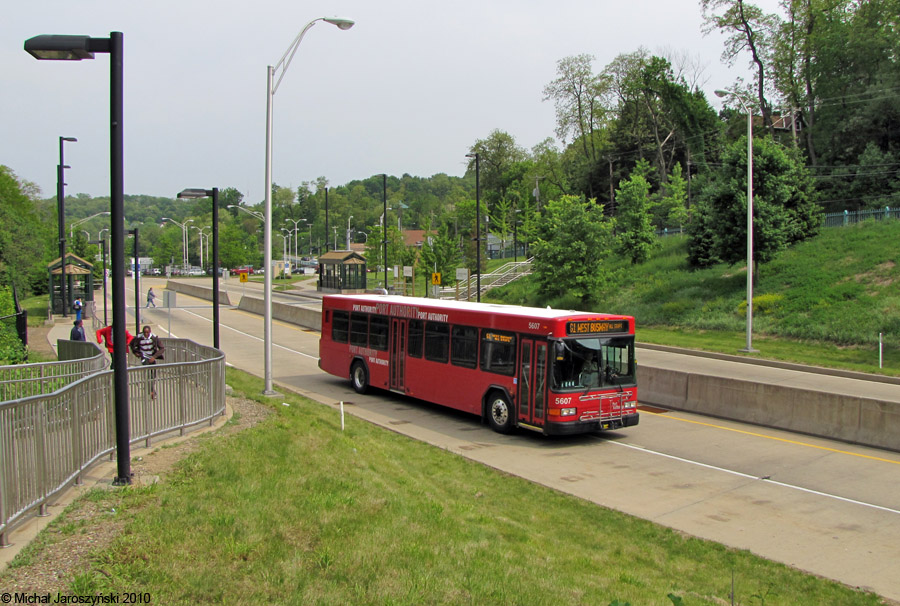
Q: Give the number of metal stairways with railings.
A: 1